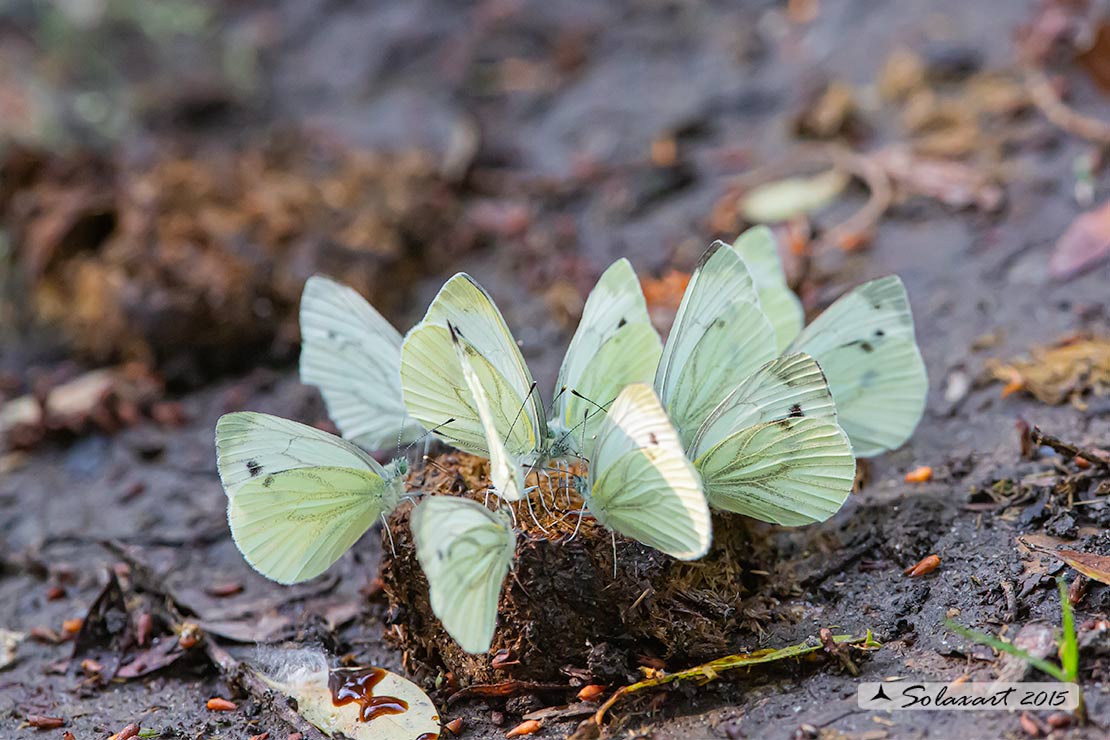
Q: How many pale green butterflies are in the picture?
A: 11